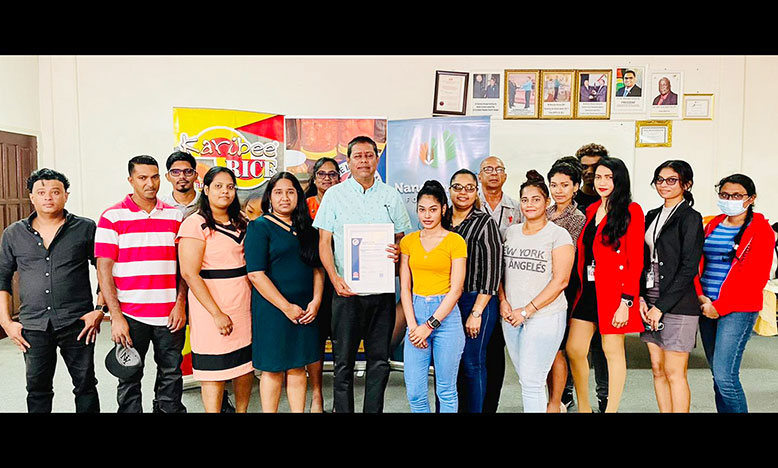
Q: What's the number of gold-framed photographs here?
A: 3